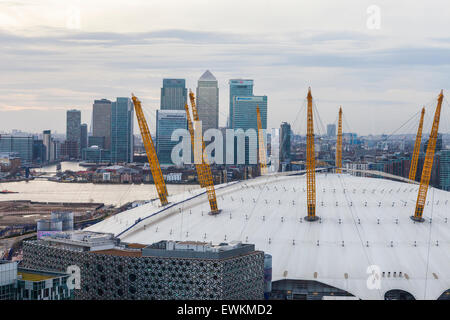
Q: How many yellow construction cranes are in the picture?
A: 8